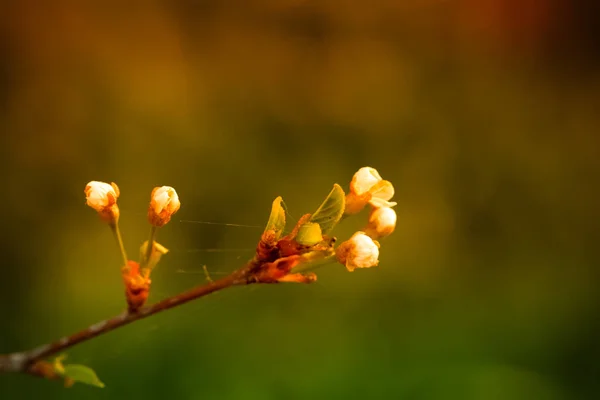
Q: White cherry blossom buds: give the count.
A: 5